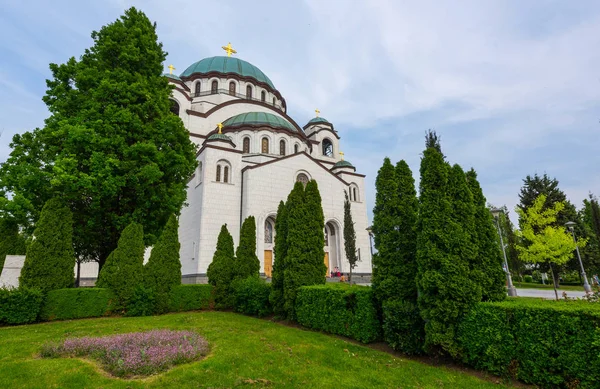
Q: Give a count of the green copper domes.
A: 6